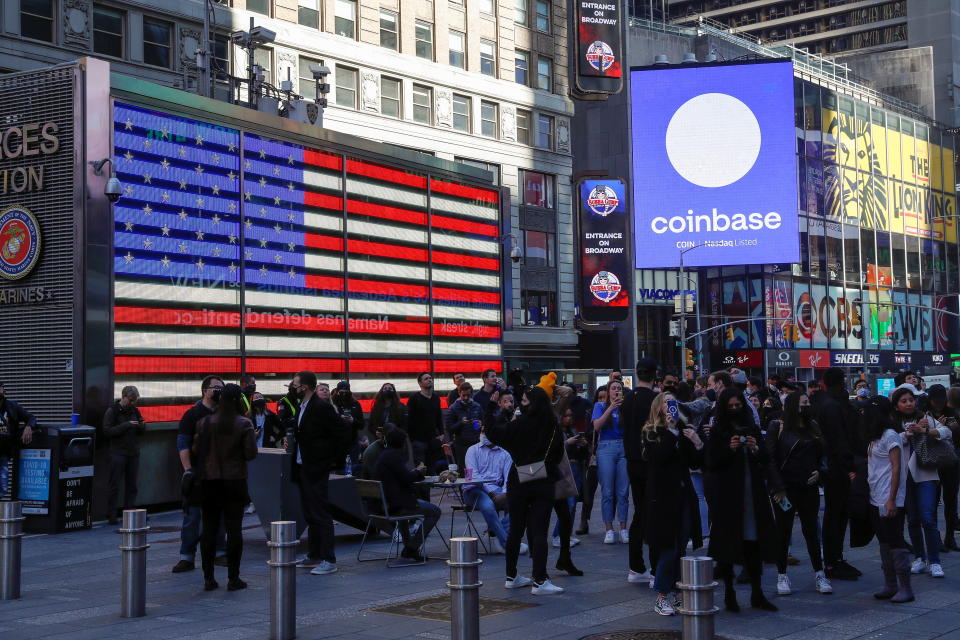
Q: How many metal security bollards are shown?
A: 5